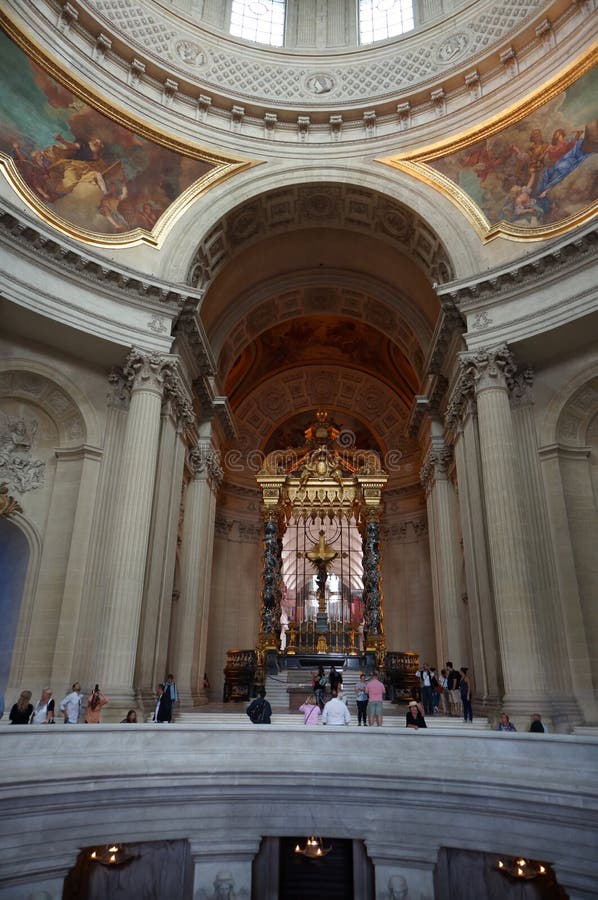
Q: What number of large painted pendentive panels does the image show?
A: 2